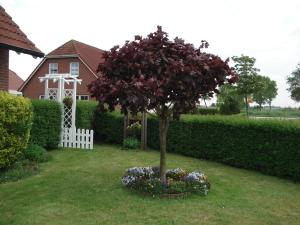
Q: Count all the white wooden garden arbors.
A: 1